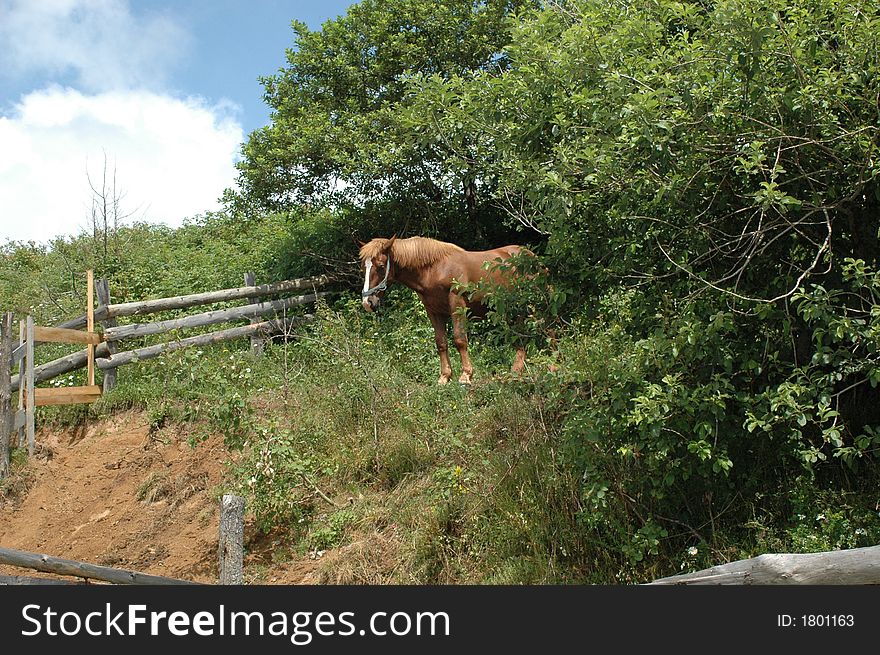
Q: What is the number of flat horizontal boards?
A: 2